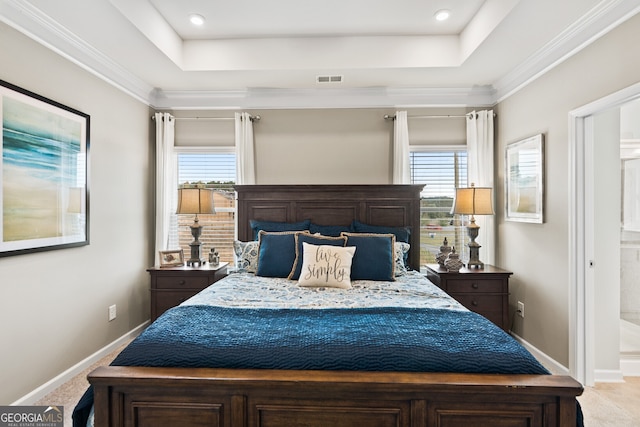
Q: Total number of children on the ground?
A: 0